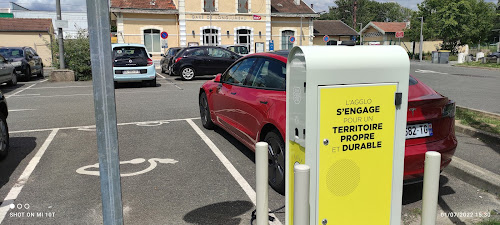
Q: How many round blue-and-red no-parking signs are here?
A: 3